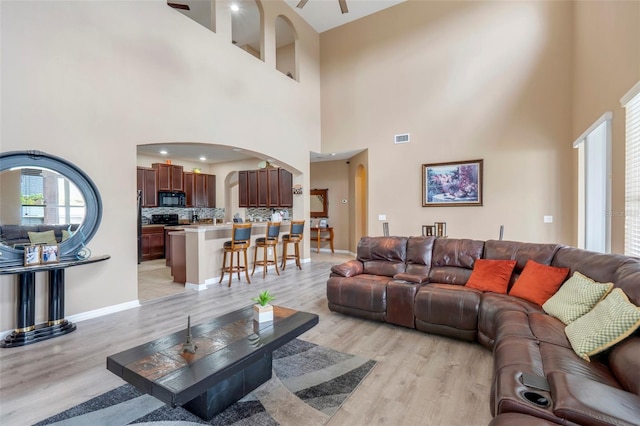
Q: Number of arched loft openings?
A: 3